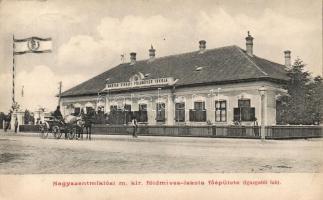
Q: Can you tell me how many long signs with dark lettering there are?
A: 1